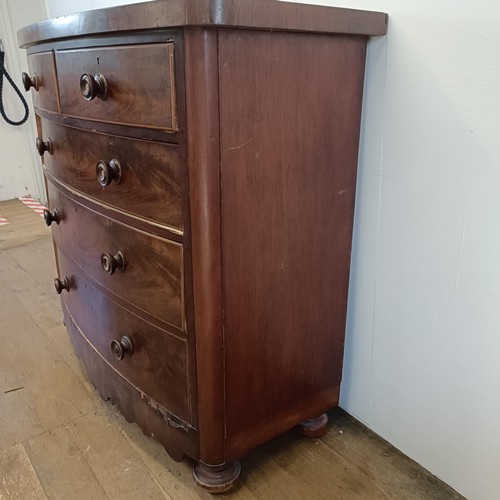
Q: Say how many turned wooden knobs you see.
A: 8